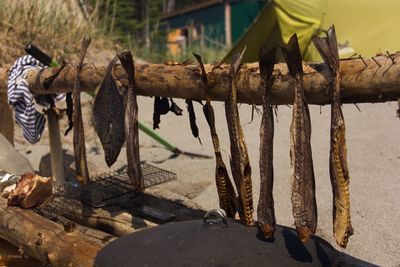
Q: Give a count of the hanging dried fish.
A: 8